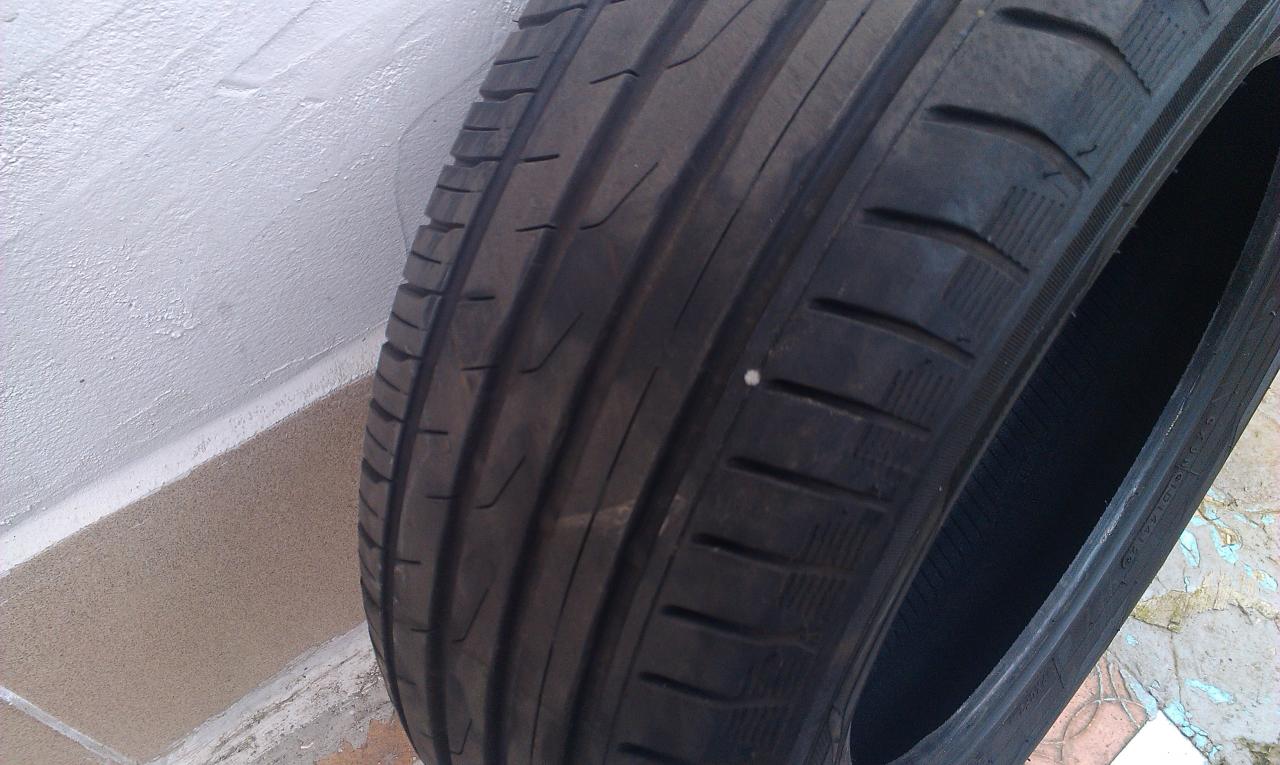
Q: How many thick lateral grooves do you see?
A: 10